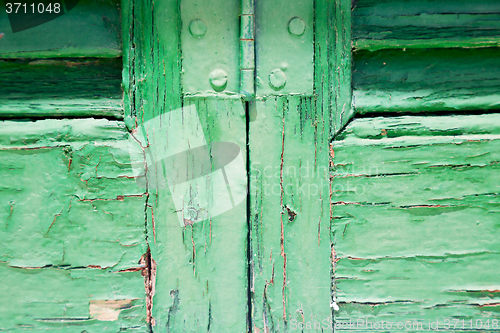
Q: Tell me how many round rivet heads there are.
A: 4